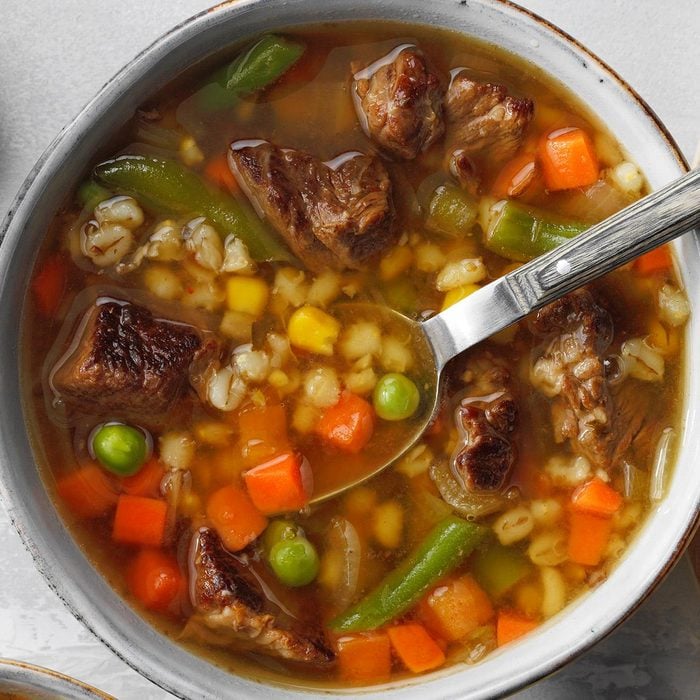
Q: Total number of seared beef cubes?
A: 7